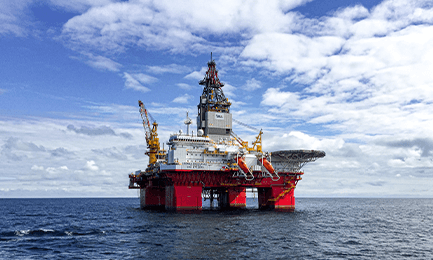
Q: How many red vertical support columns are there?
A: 4